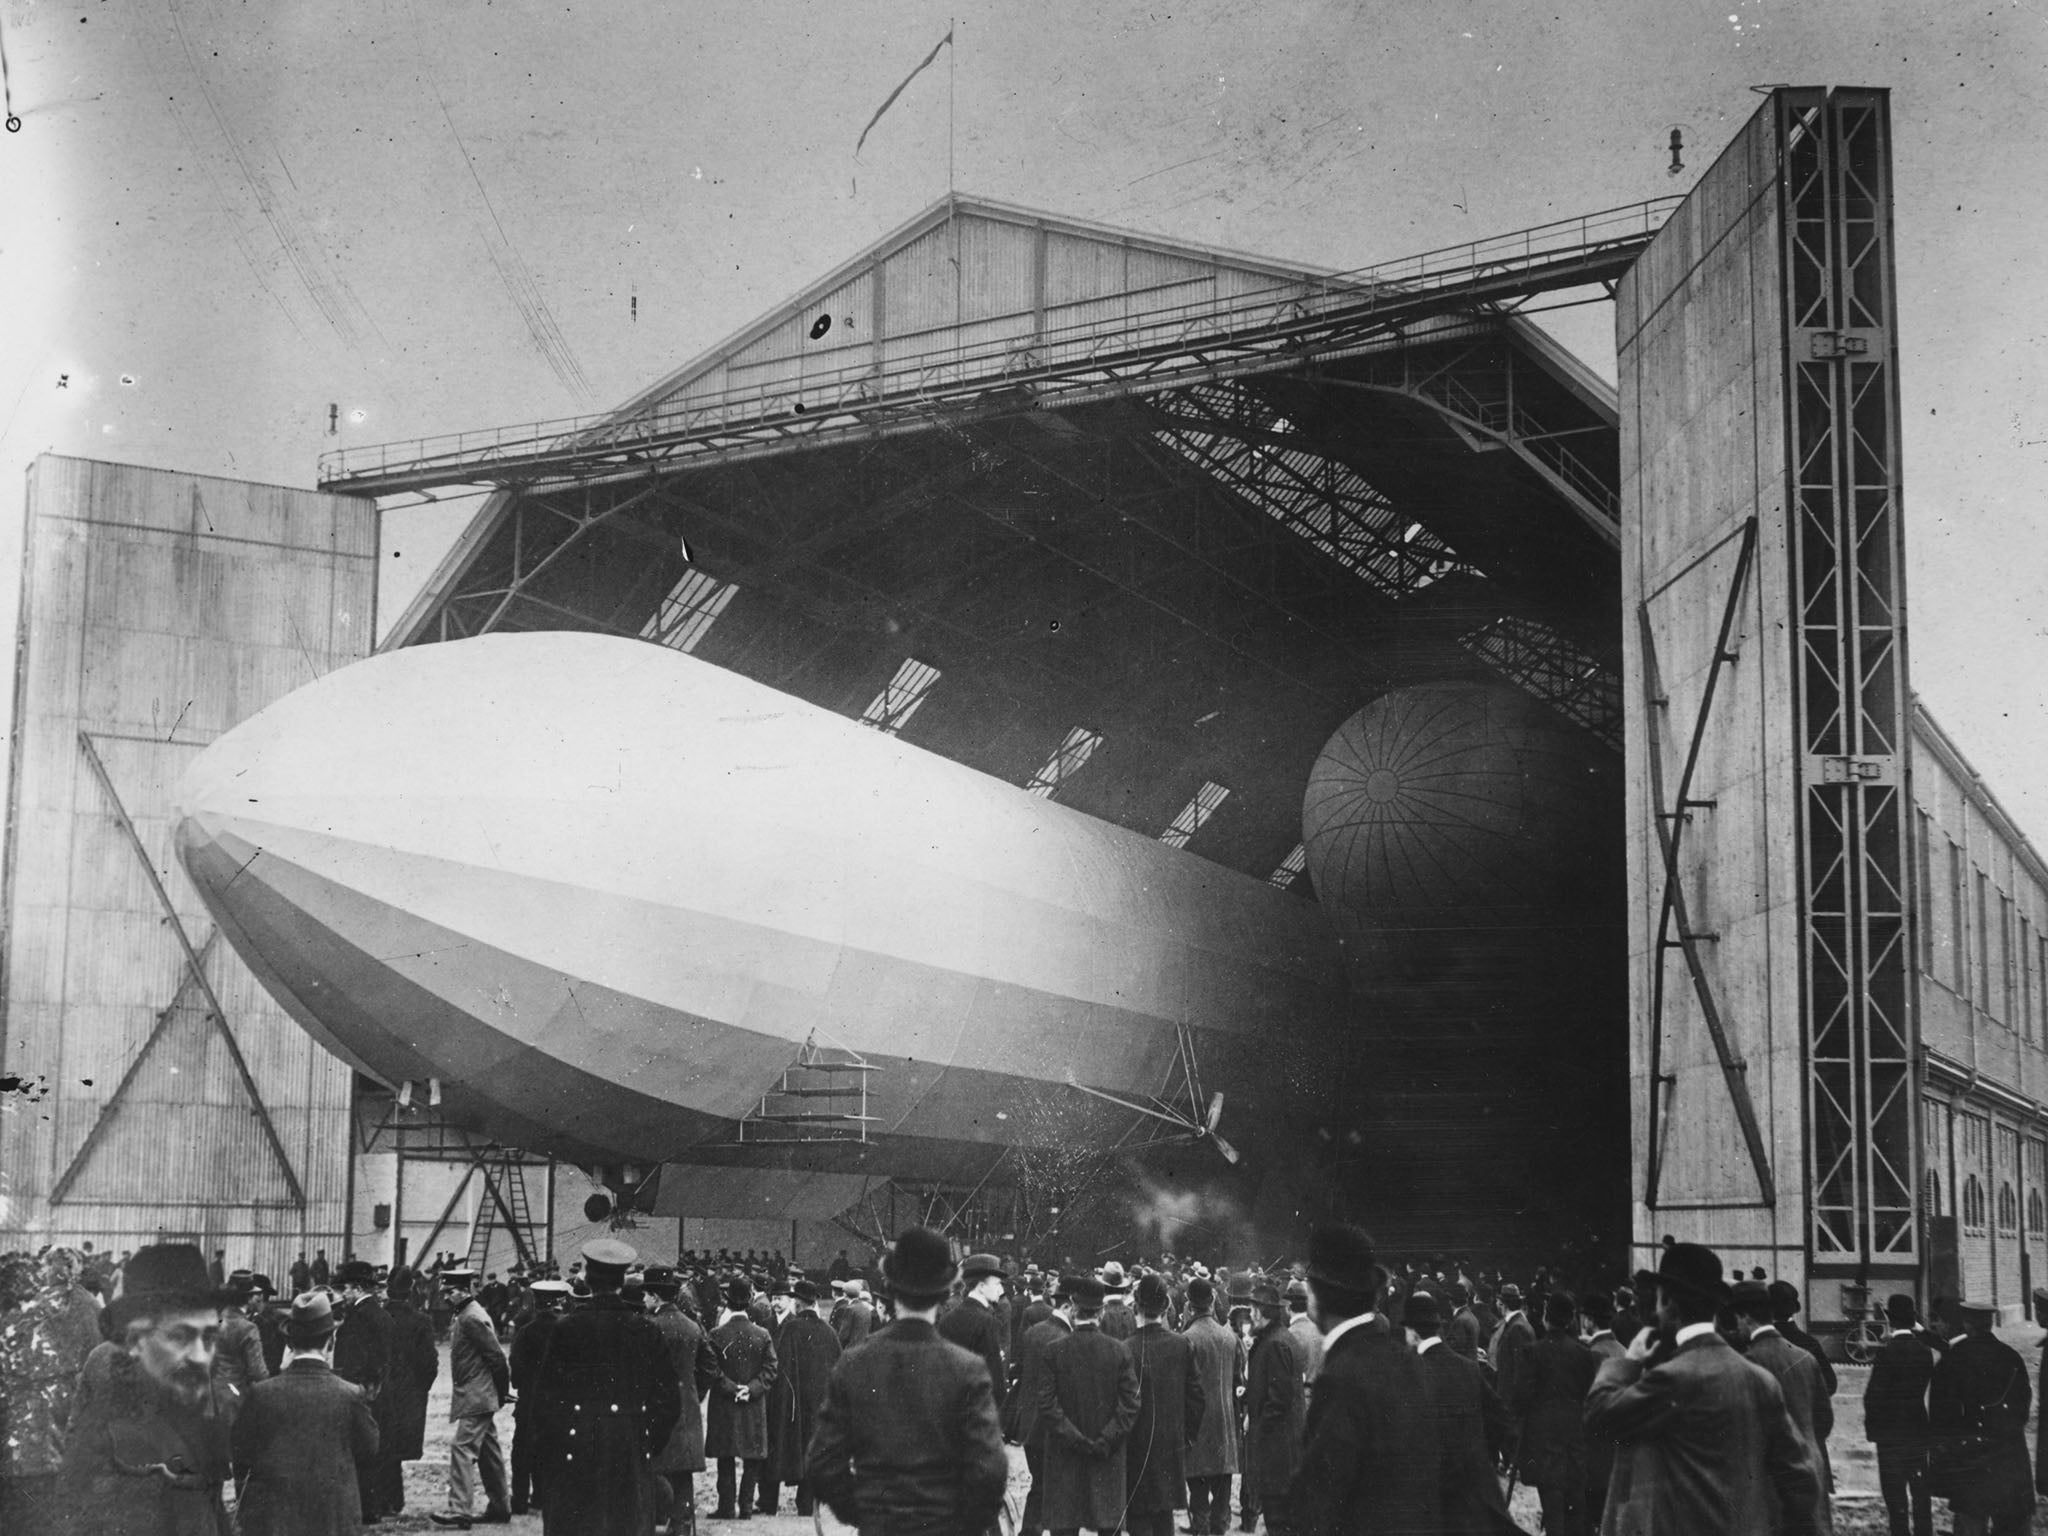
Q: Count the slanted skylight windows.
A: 5